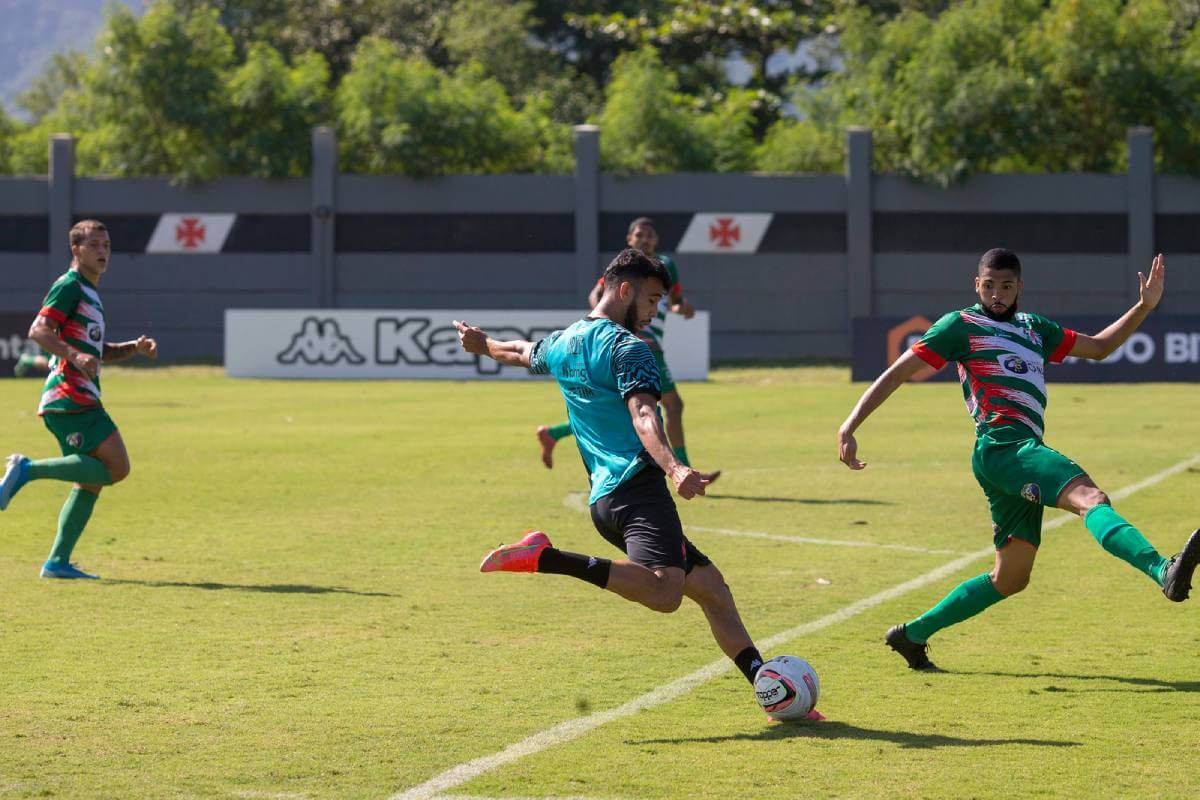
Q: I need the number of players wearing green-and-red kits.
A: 3